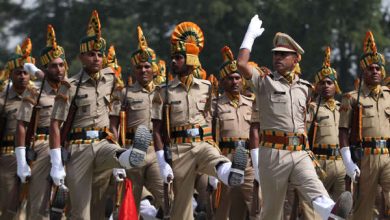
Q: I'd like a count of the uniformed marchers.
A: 9